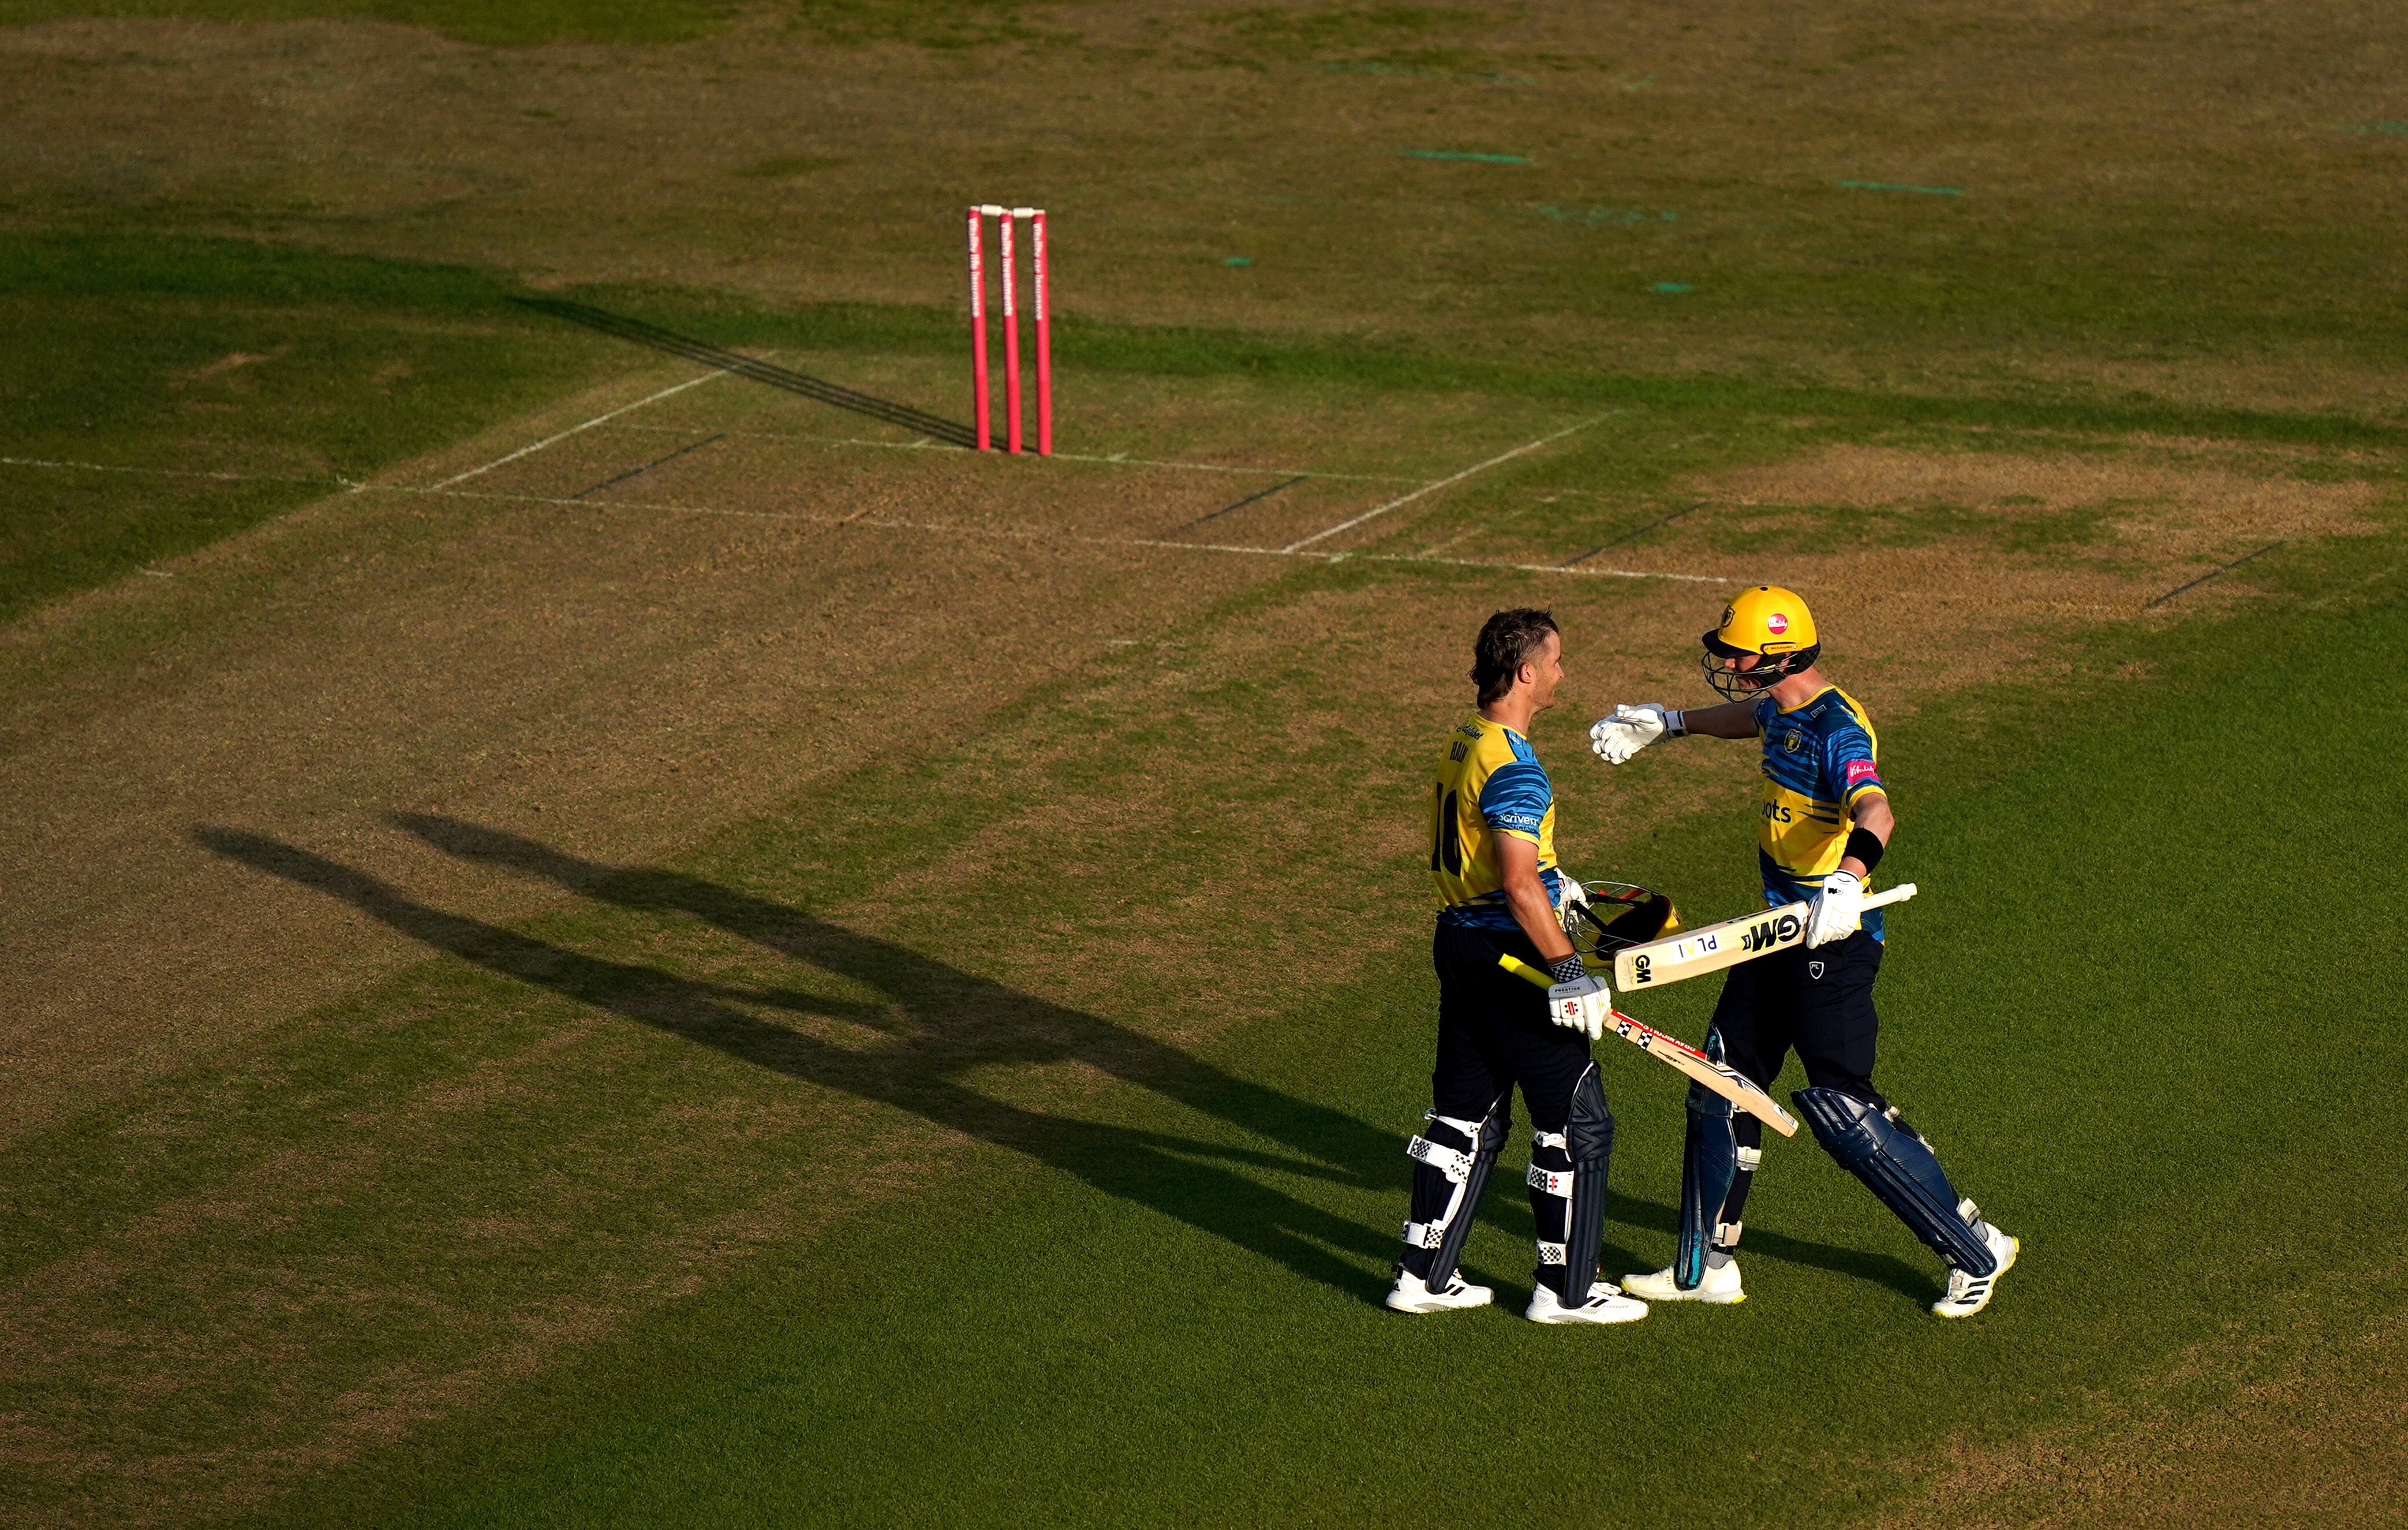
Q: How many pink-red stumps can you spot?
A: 3